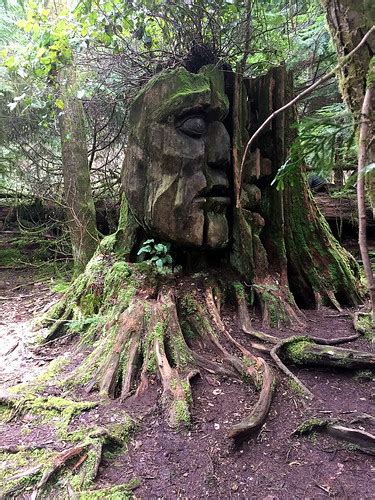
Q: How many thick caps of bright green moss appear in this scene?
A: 1